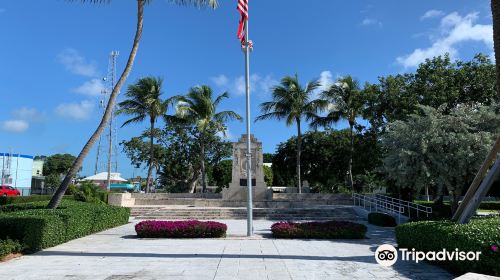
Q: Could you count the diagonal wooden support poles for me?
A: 2